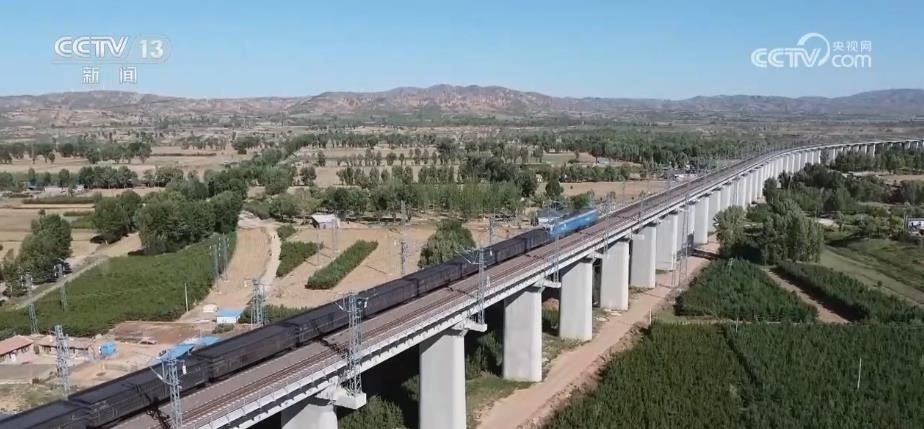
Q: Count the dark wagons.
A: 9